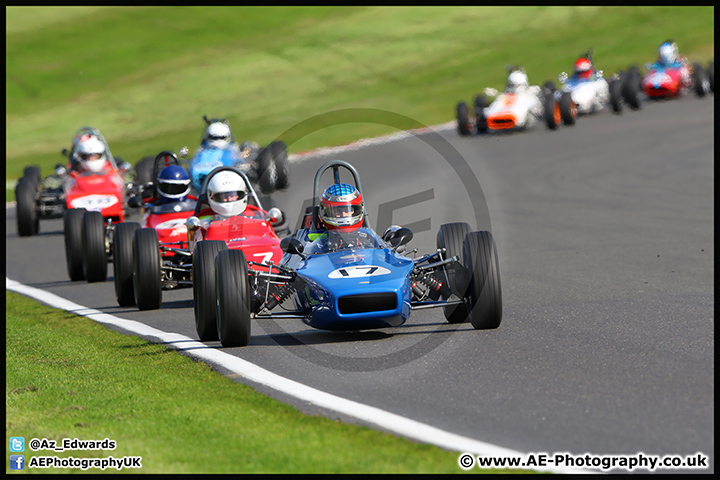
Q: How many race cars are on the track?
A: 8